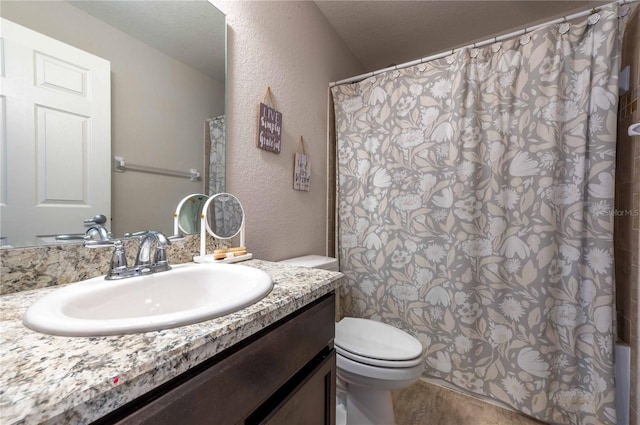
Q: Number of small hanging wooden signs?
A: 2